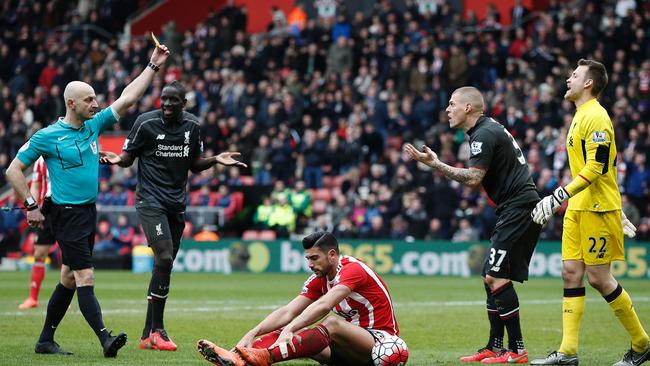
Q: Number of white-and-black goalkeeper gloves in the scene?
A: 2